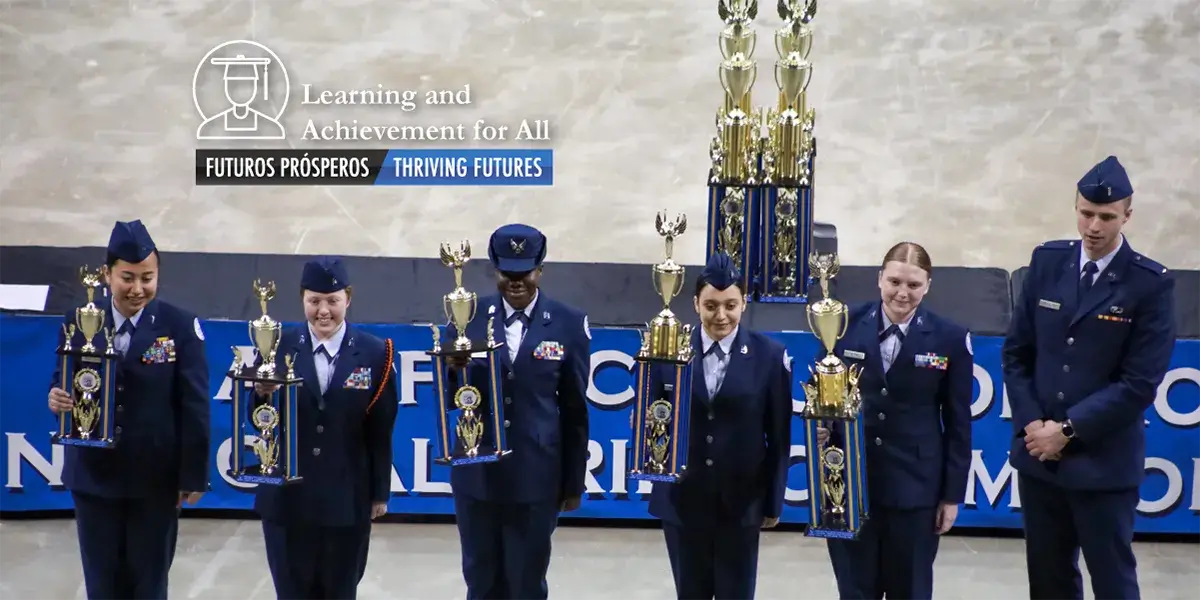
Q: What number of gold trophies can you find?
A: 7